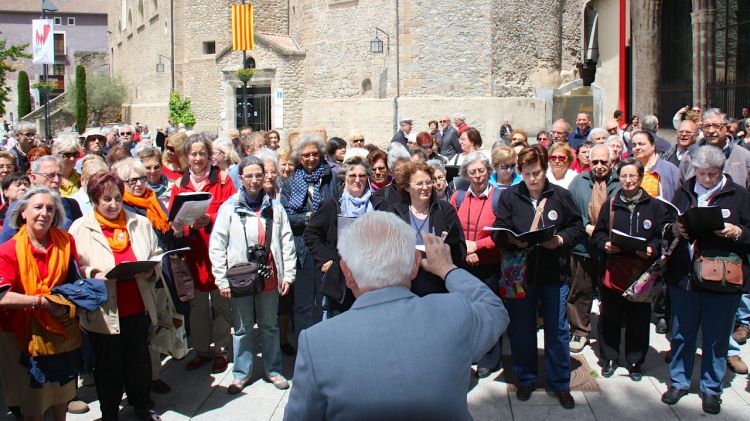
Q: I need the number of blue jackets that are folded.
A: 1